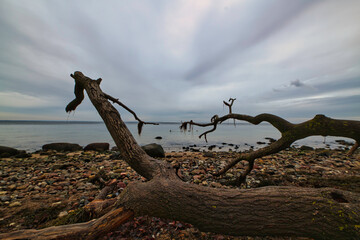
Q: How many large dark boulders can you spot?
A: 4